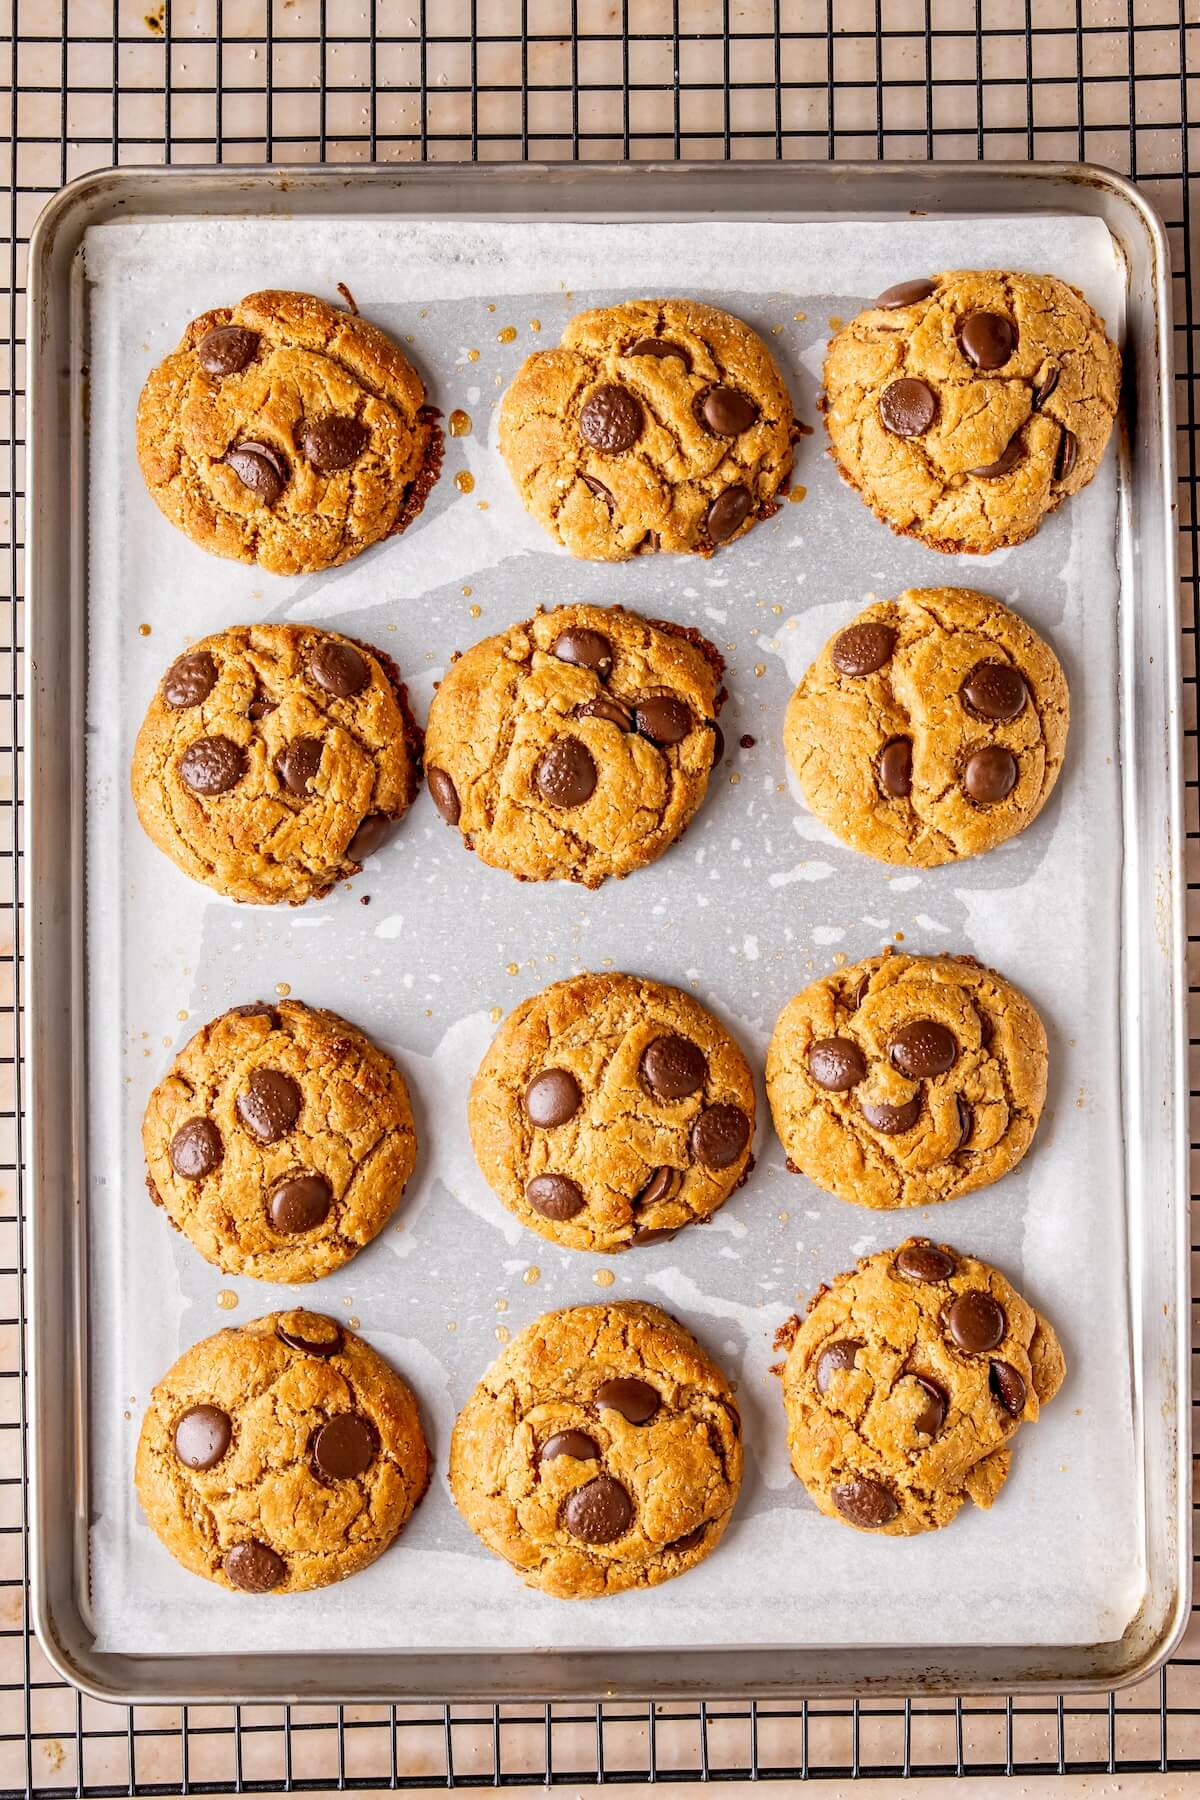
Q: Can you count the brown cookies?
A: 12